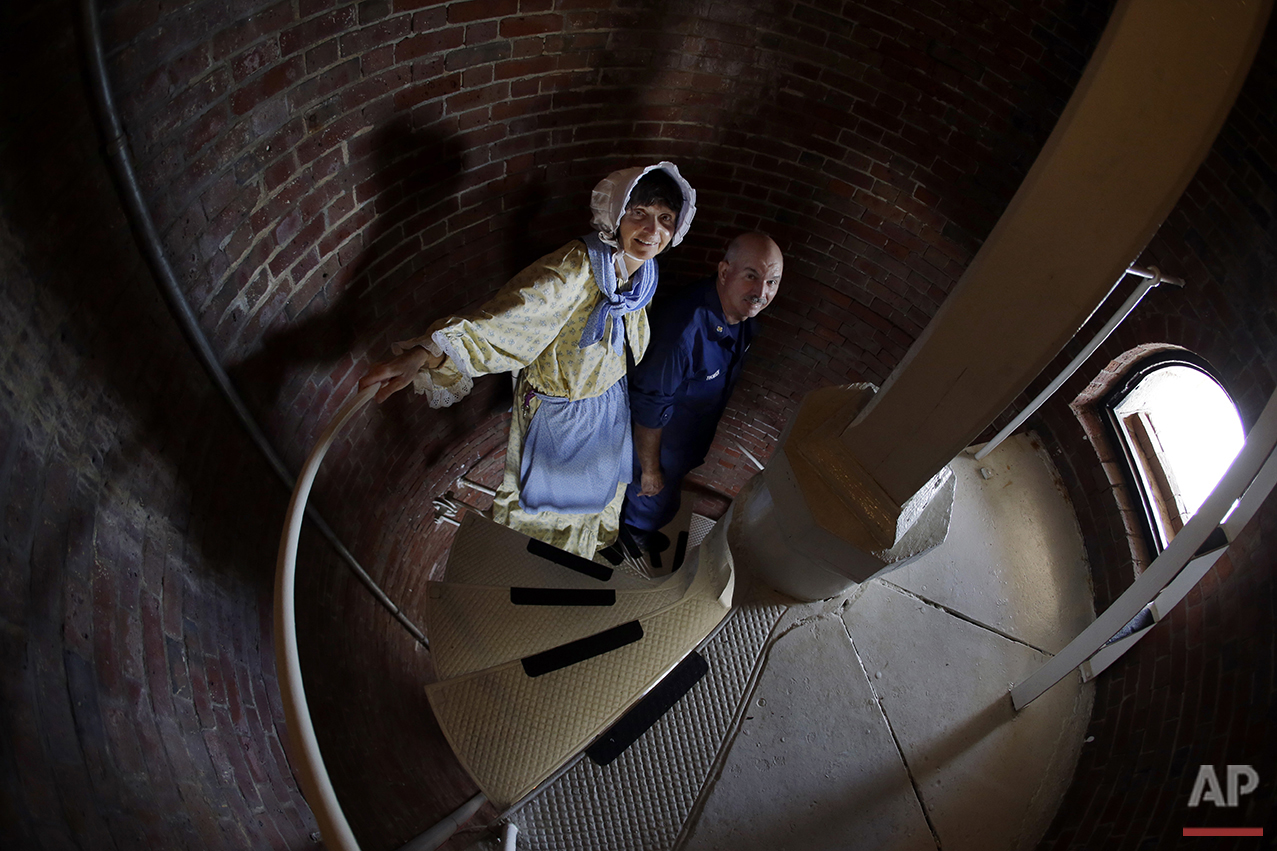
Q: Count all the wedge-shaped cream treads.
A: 3